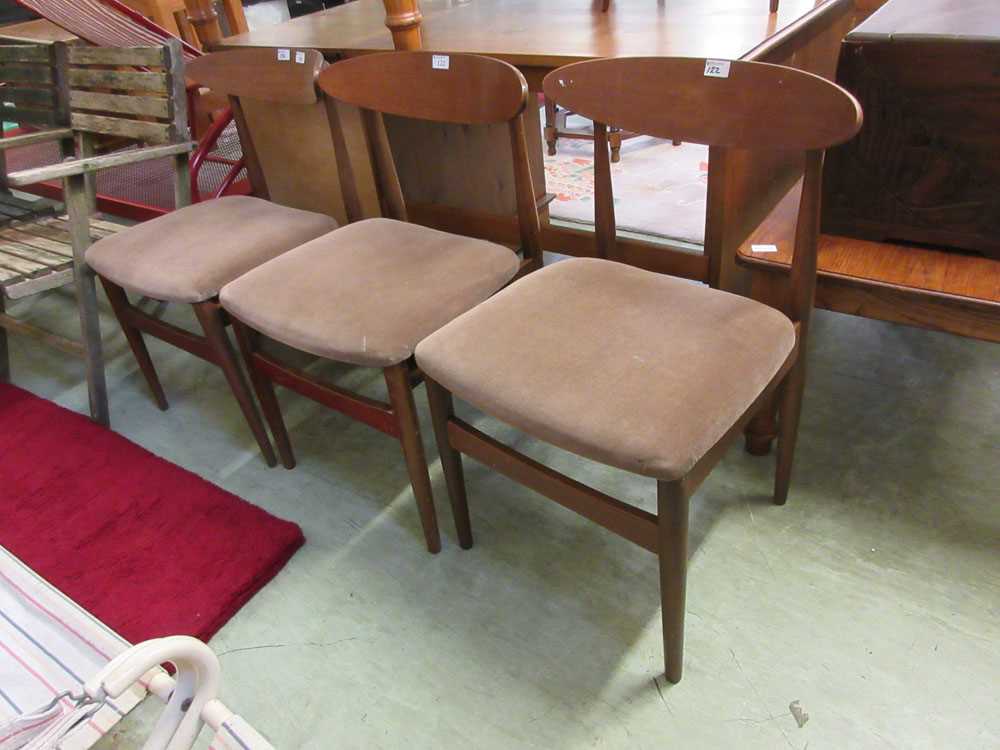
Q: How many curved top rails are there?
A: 3